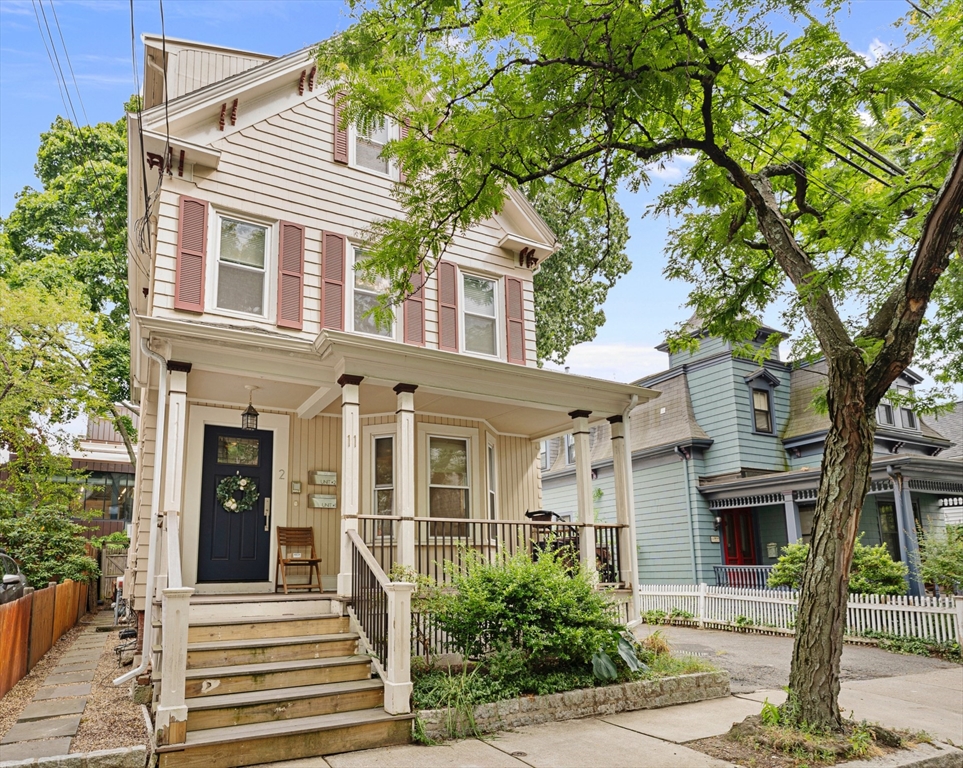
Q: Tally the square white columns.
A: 5